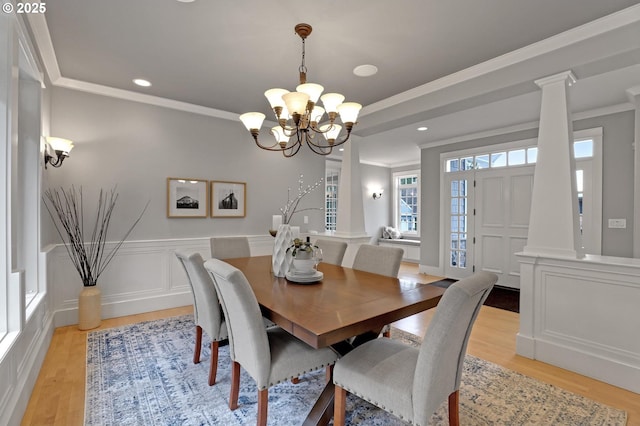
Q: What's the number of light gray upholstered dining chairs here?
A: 6